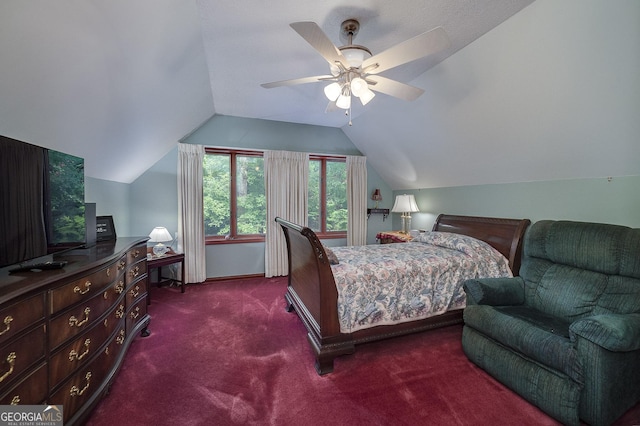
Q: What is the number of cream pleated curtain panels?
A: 3